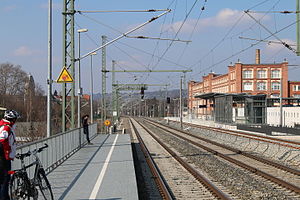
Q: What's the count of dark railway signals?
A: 2